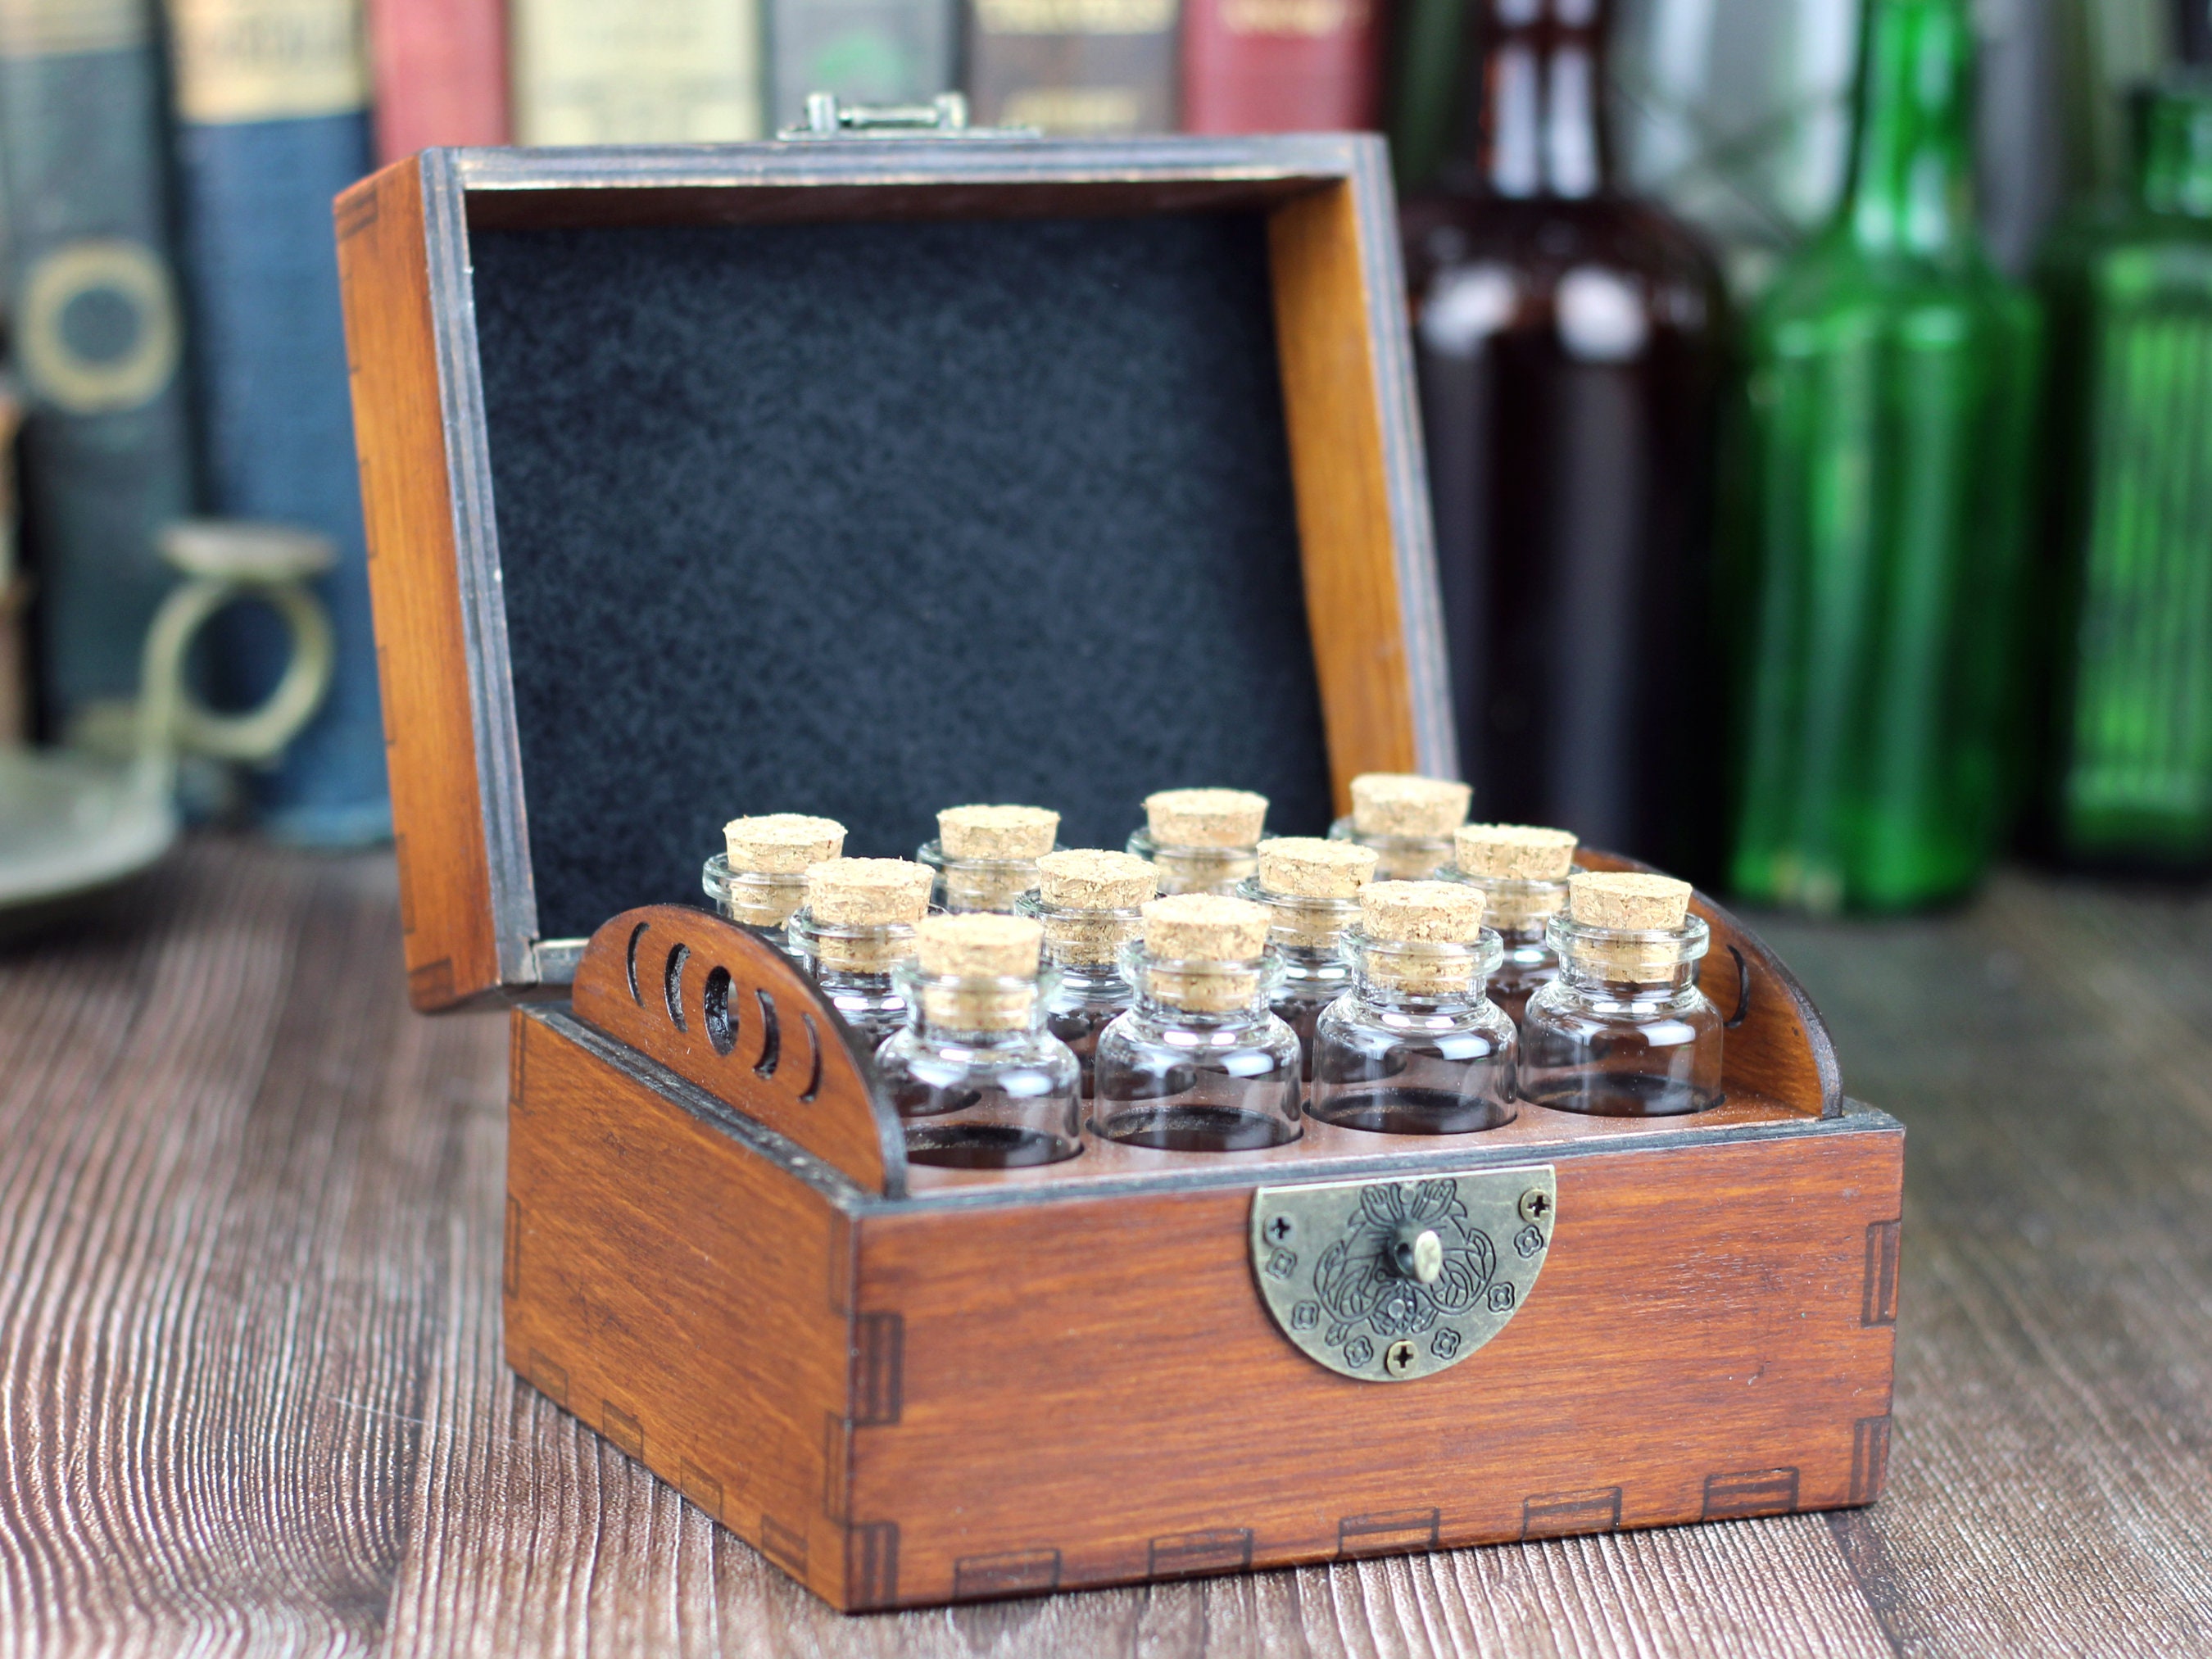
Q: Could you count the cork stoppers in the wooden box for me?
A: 12